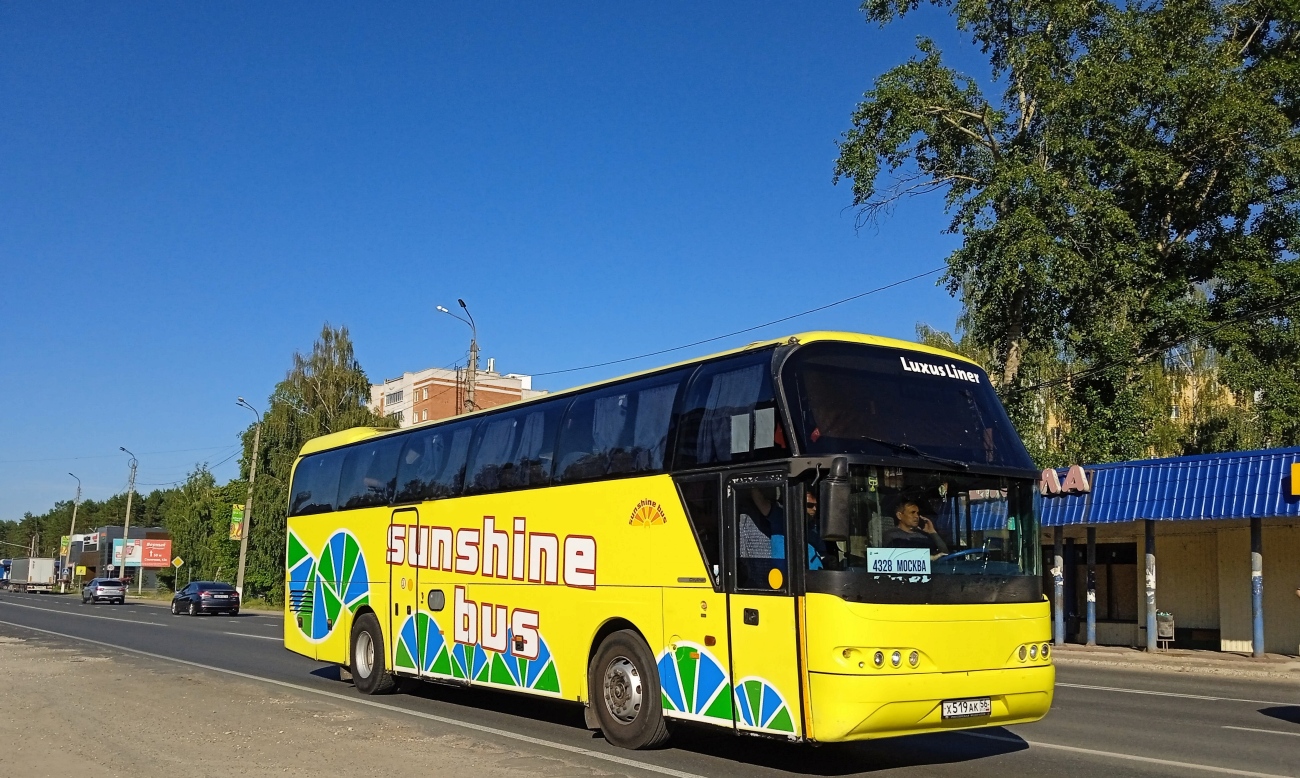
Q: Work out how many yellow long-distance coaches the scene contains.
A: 1